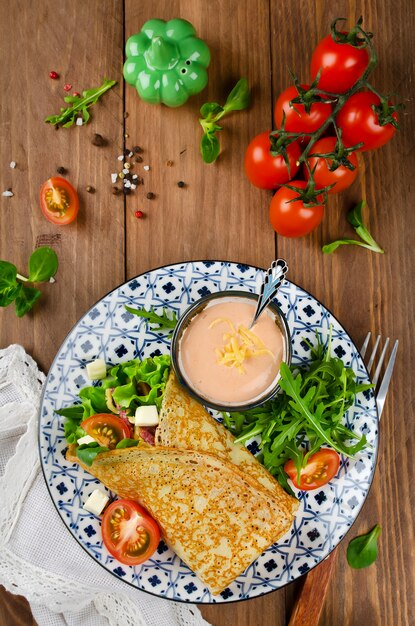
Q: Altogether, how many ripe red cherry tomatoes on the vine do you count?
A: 6